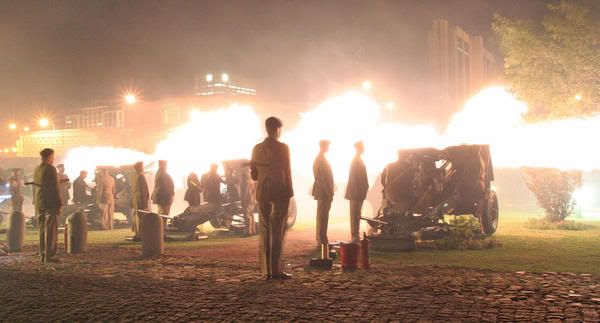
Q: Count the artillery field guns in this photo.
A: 3